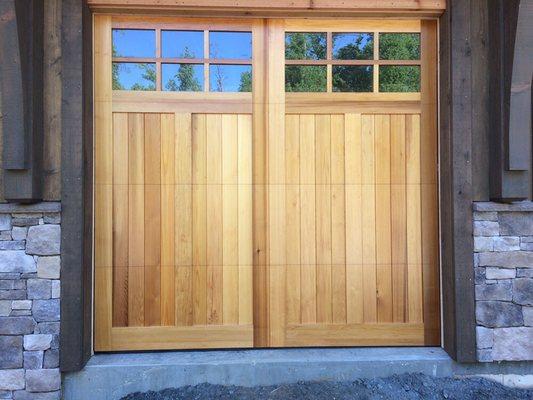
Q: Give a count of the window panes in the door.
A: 12